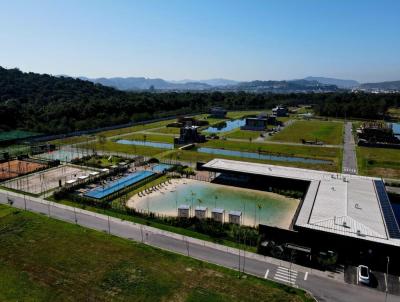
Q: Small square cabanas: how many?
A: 4